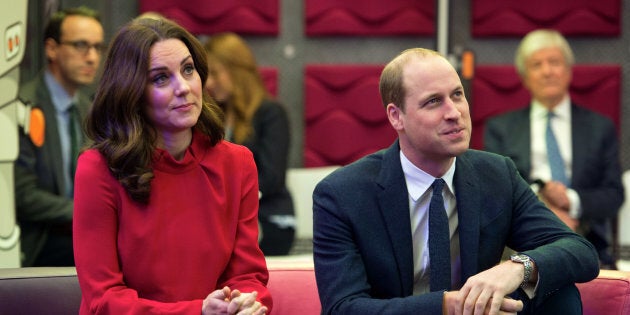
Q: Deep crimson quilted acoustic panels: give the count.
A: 6